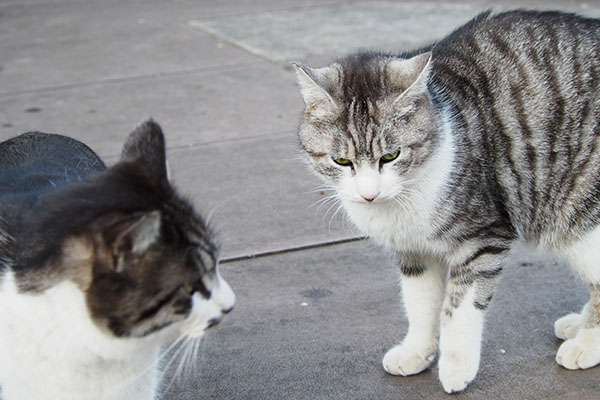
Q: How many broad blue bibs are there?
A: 0